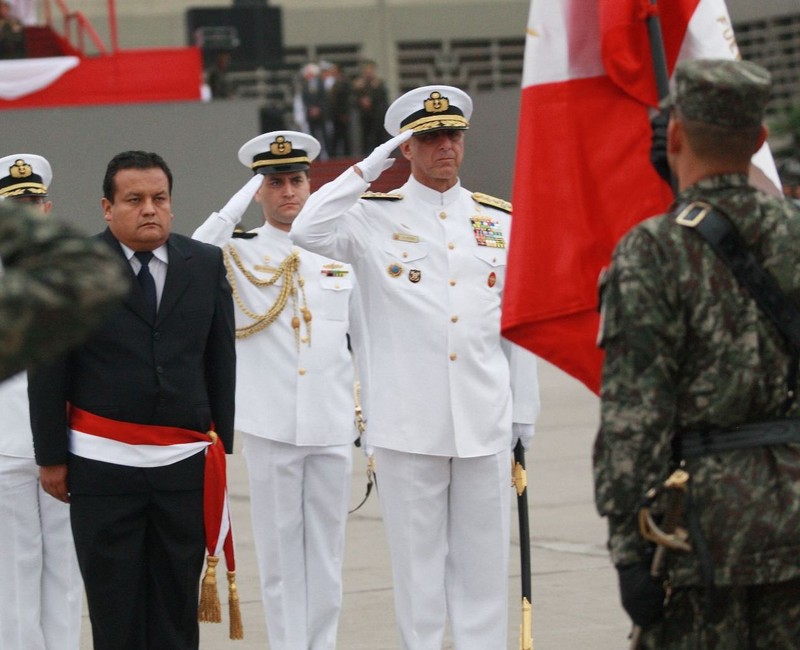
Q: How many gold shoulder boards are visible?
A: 2